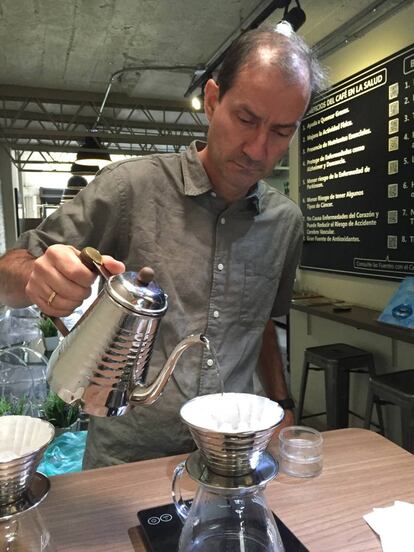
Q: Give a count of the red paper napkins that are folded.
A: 0